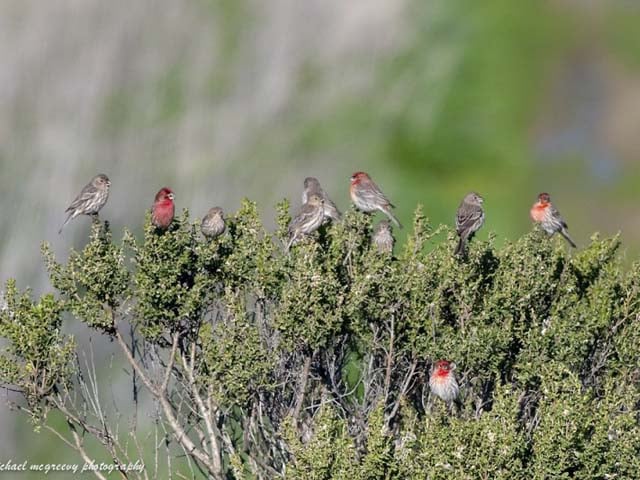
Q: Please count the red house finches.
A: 4